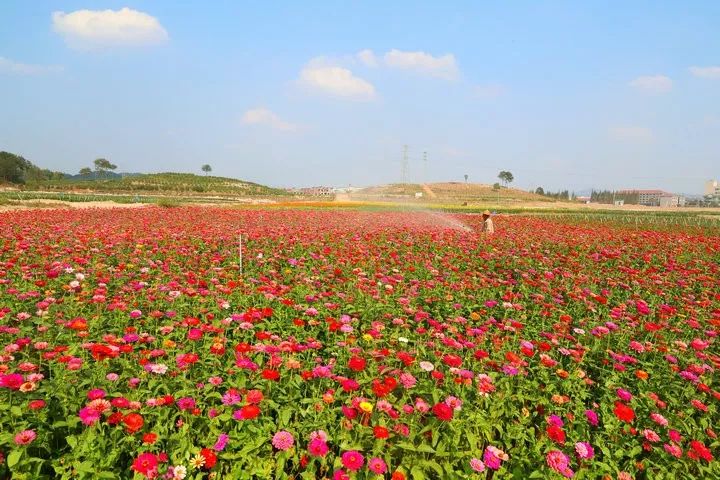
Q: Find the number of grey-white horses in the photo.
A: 0